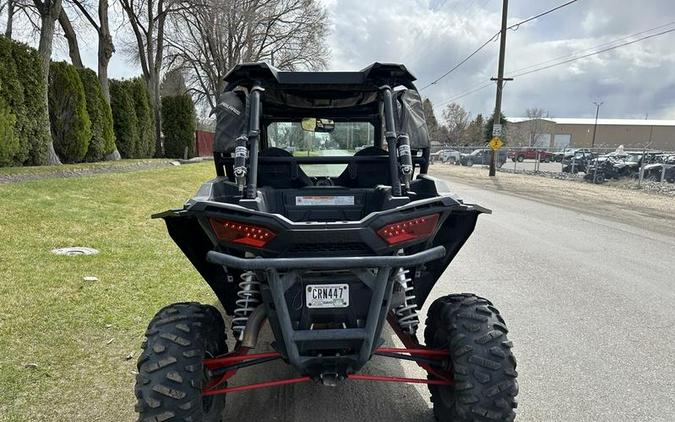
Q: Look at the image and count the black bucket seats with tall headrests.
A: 2